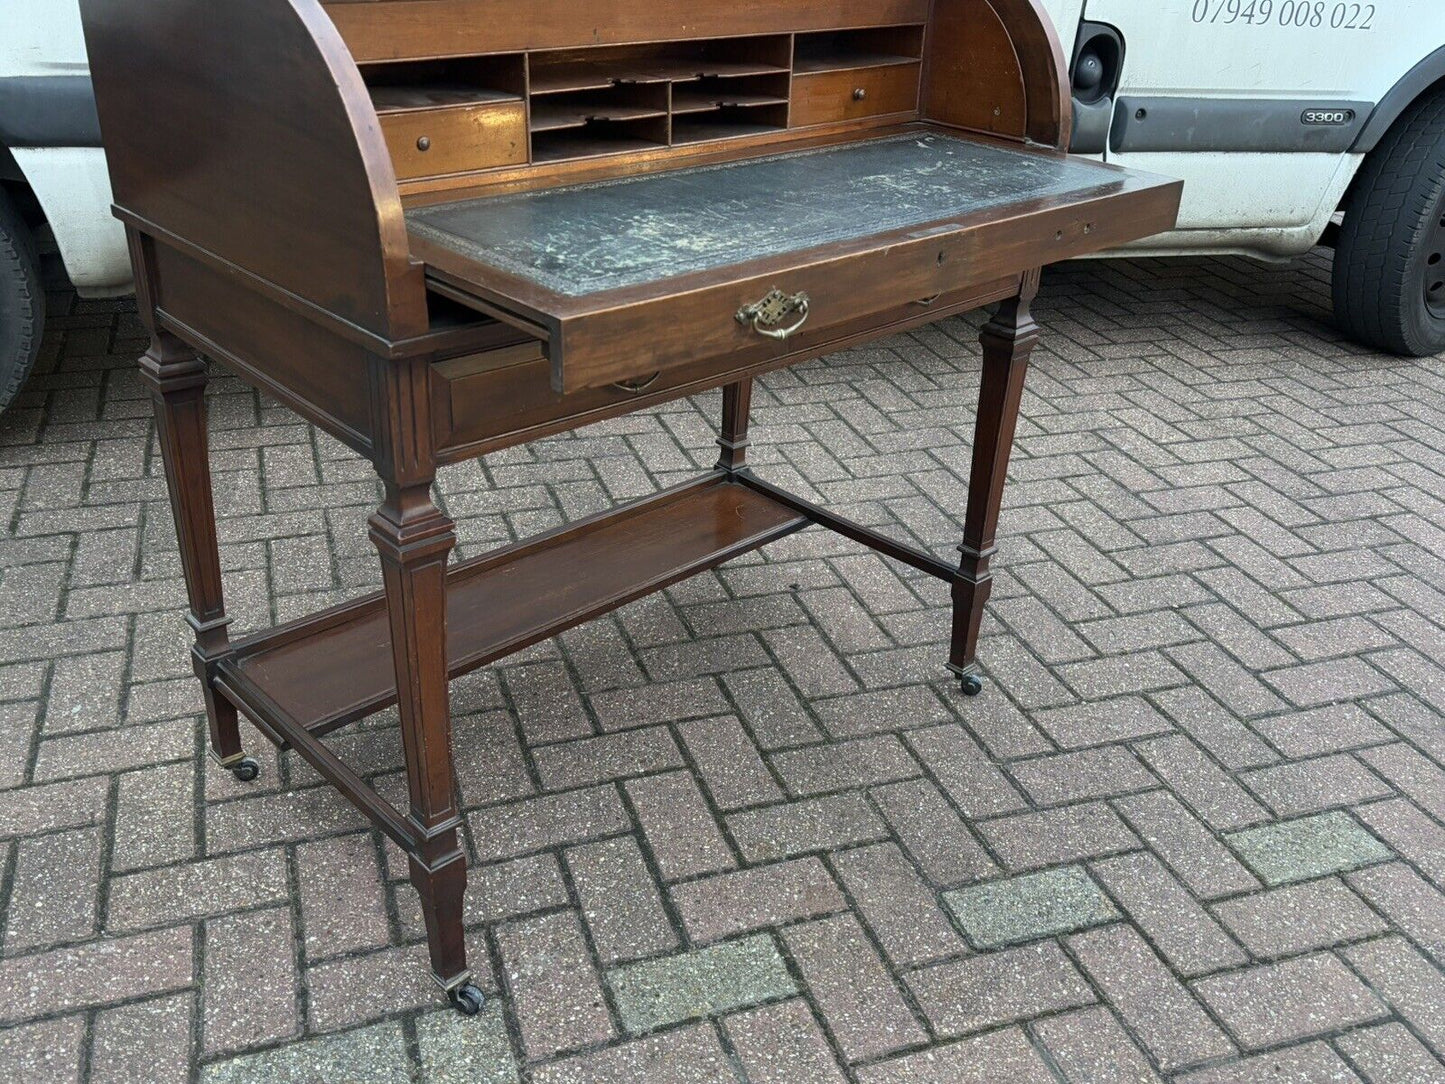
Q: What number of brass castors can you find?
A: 3